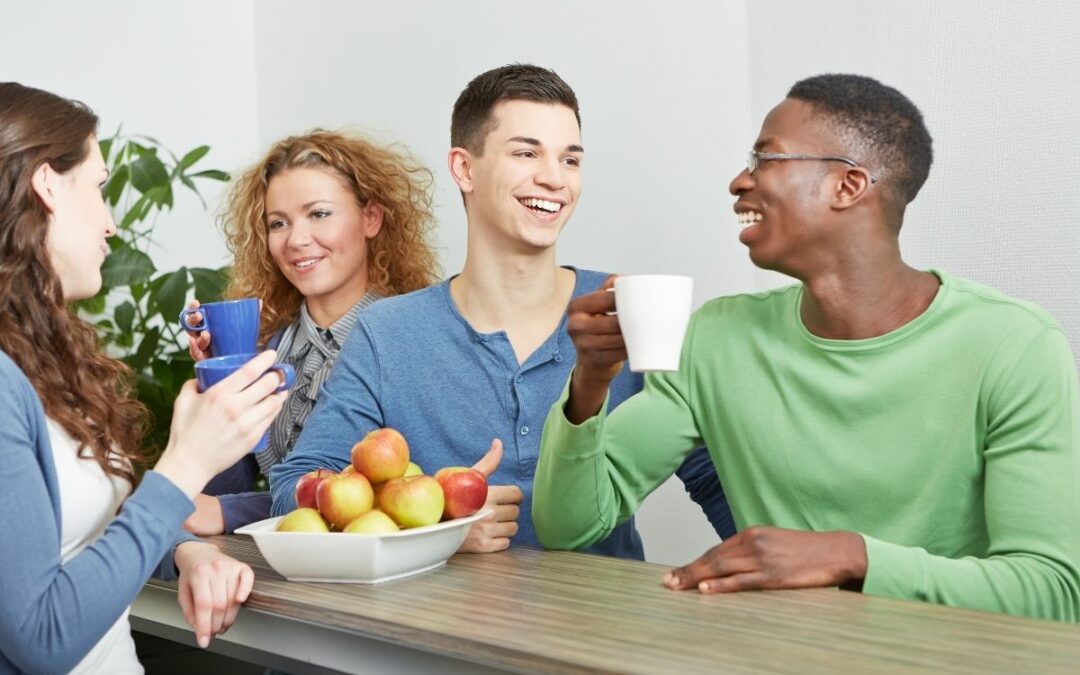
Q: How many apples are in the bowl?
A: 9